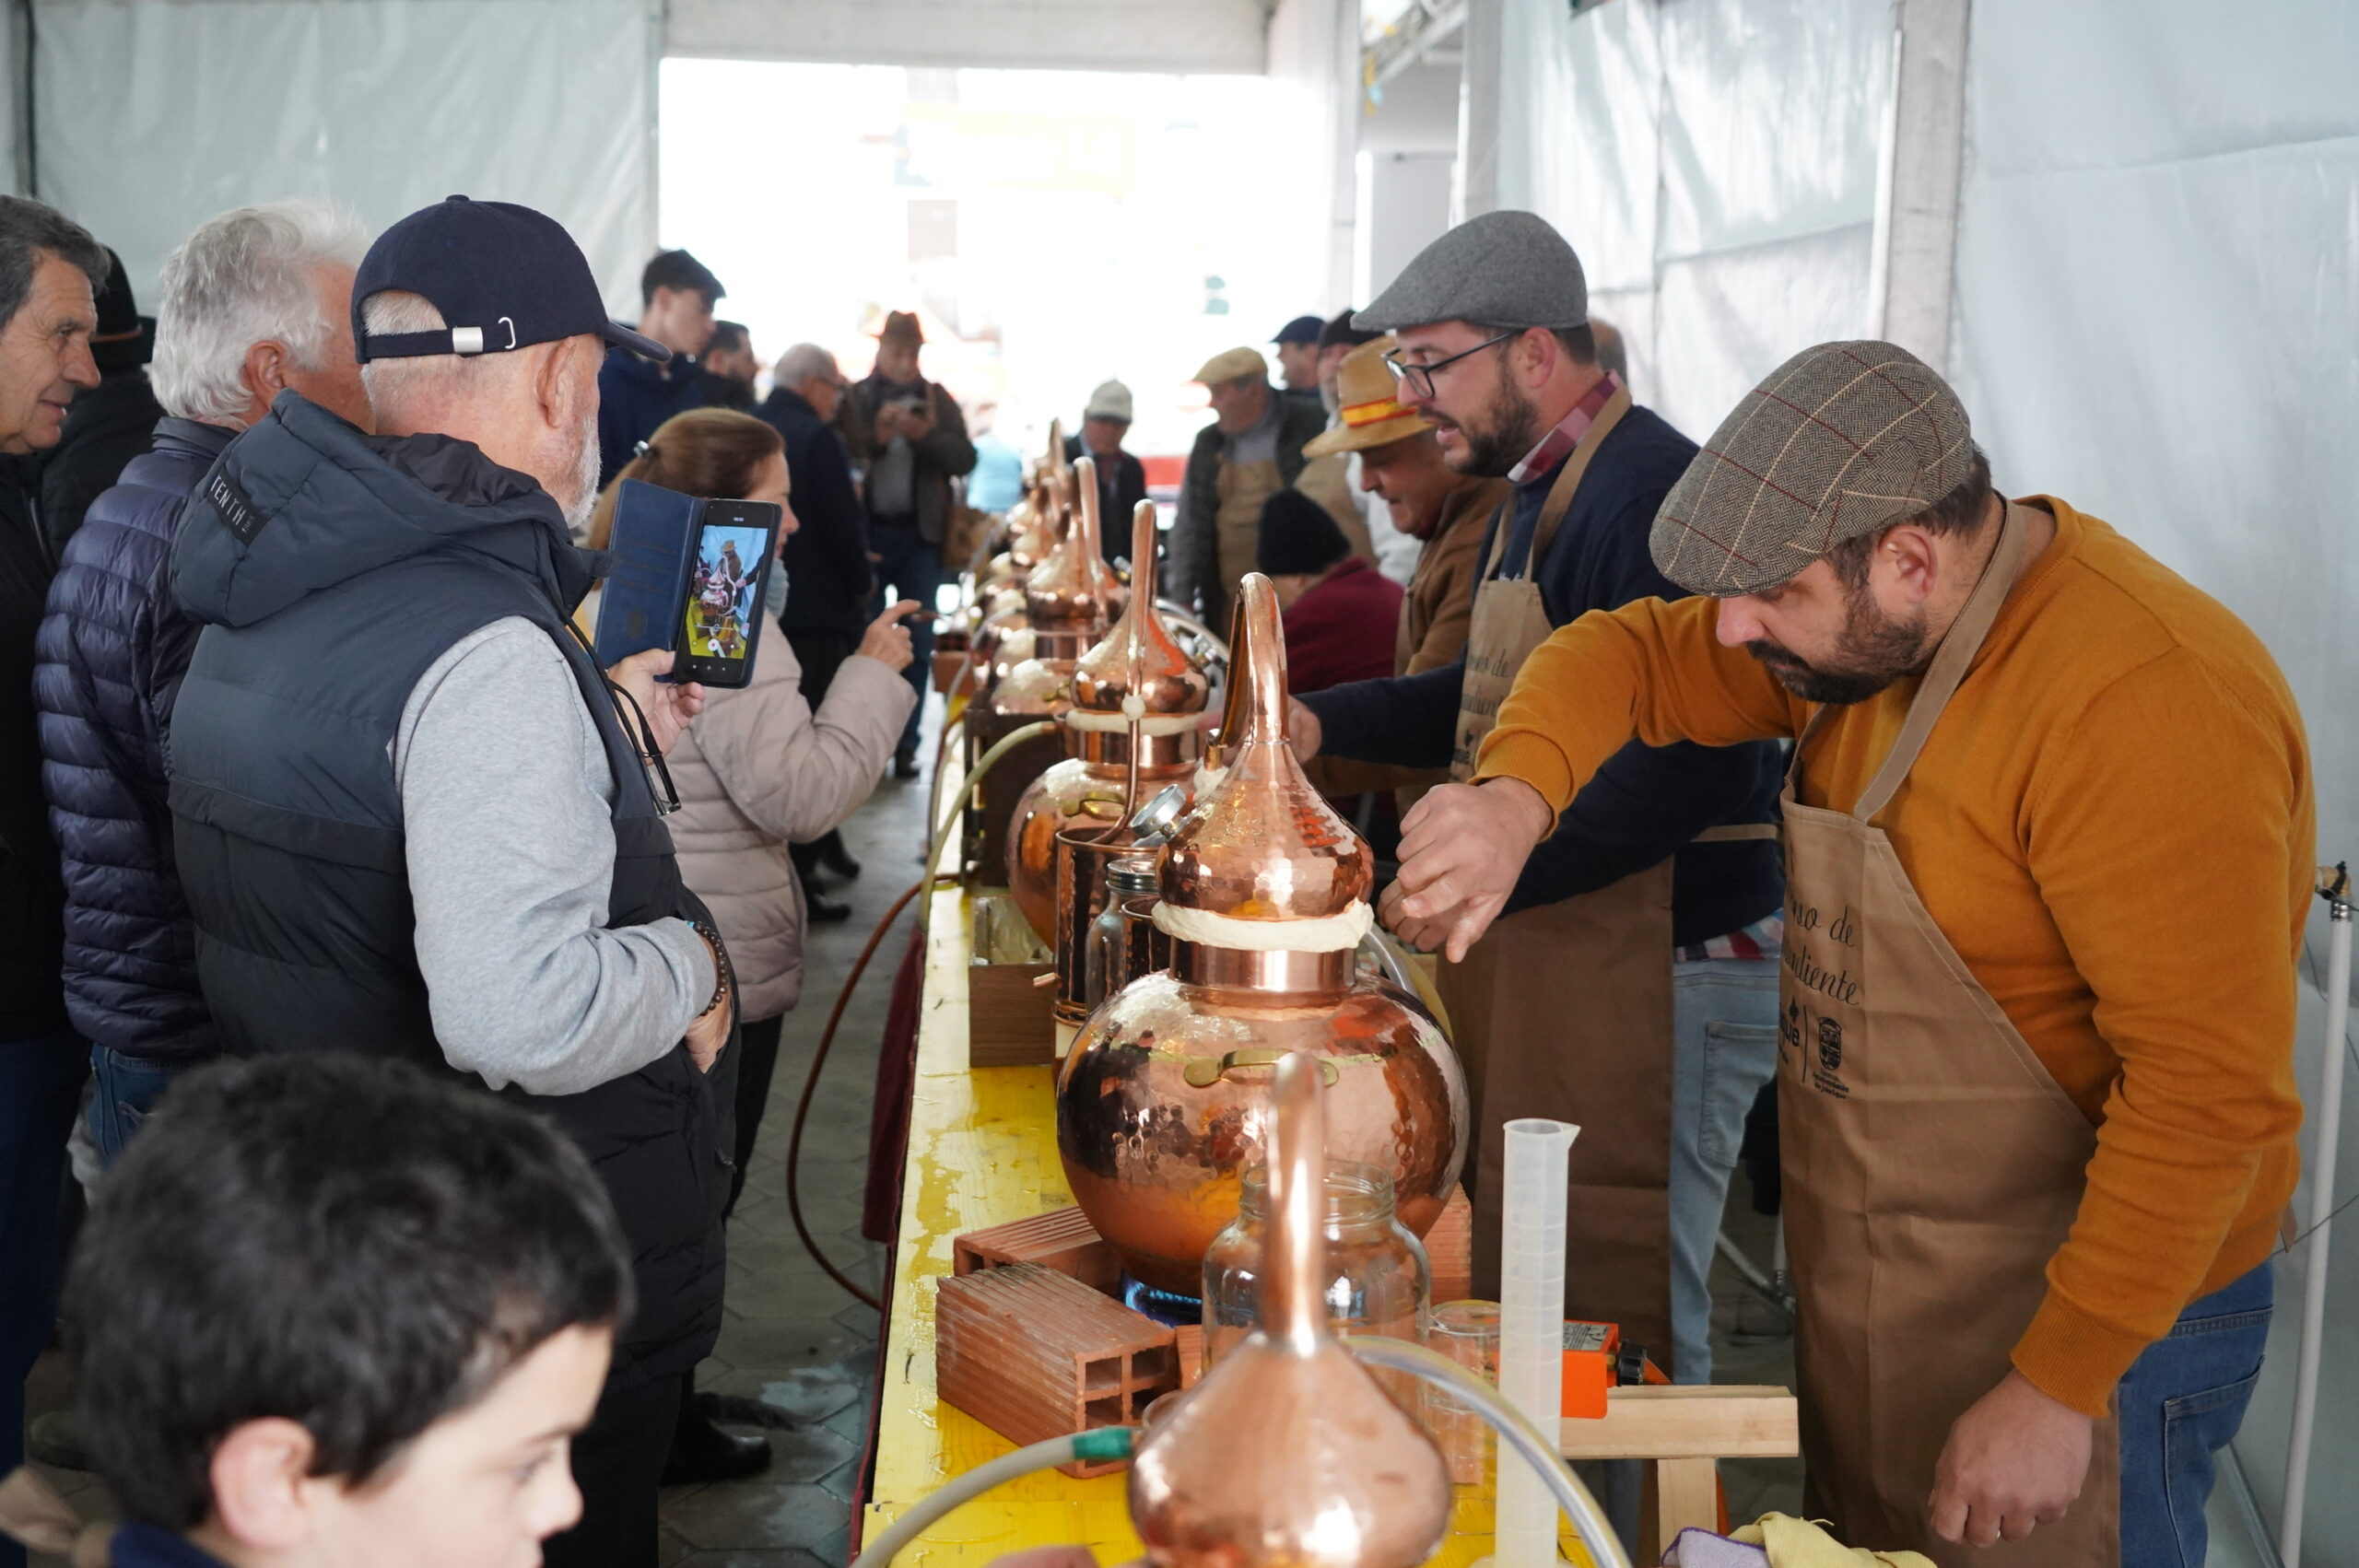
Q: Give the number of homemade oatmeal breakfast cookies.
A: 0